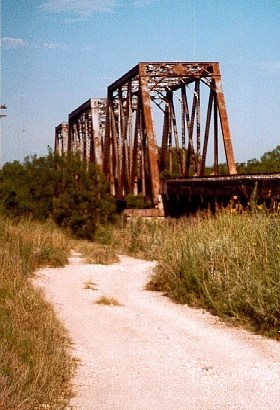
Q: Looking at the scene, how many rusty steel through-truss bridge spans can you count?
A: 3